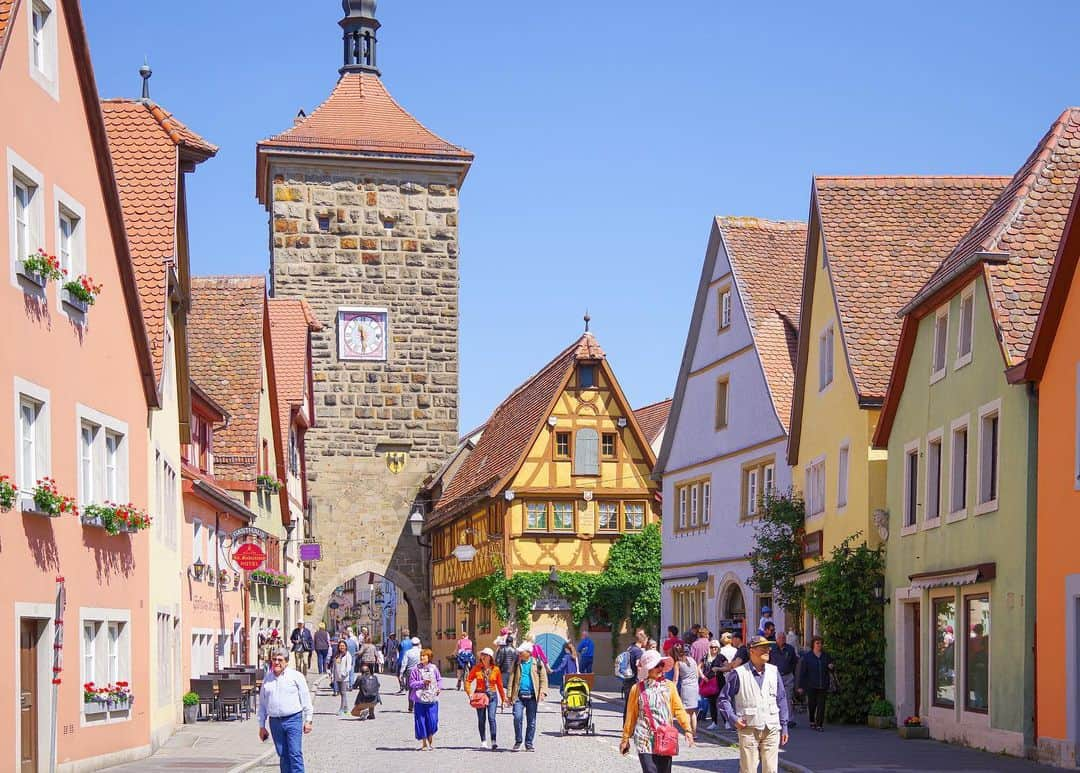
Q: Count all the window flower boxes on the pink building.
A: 6